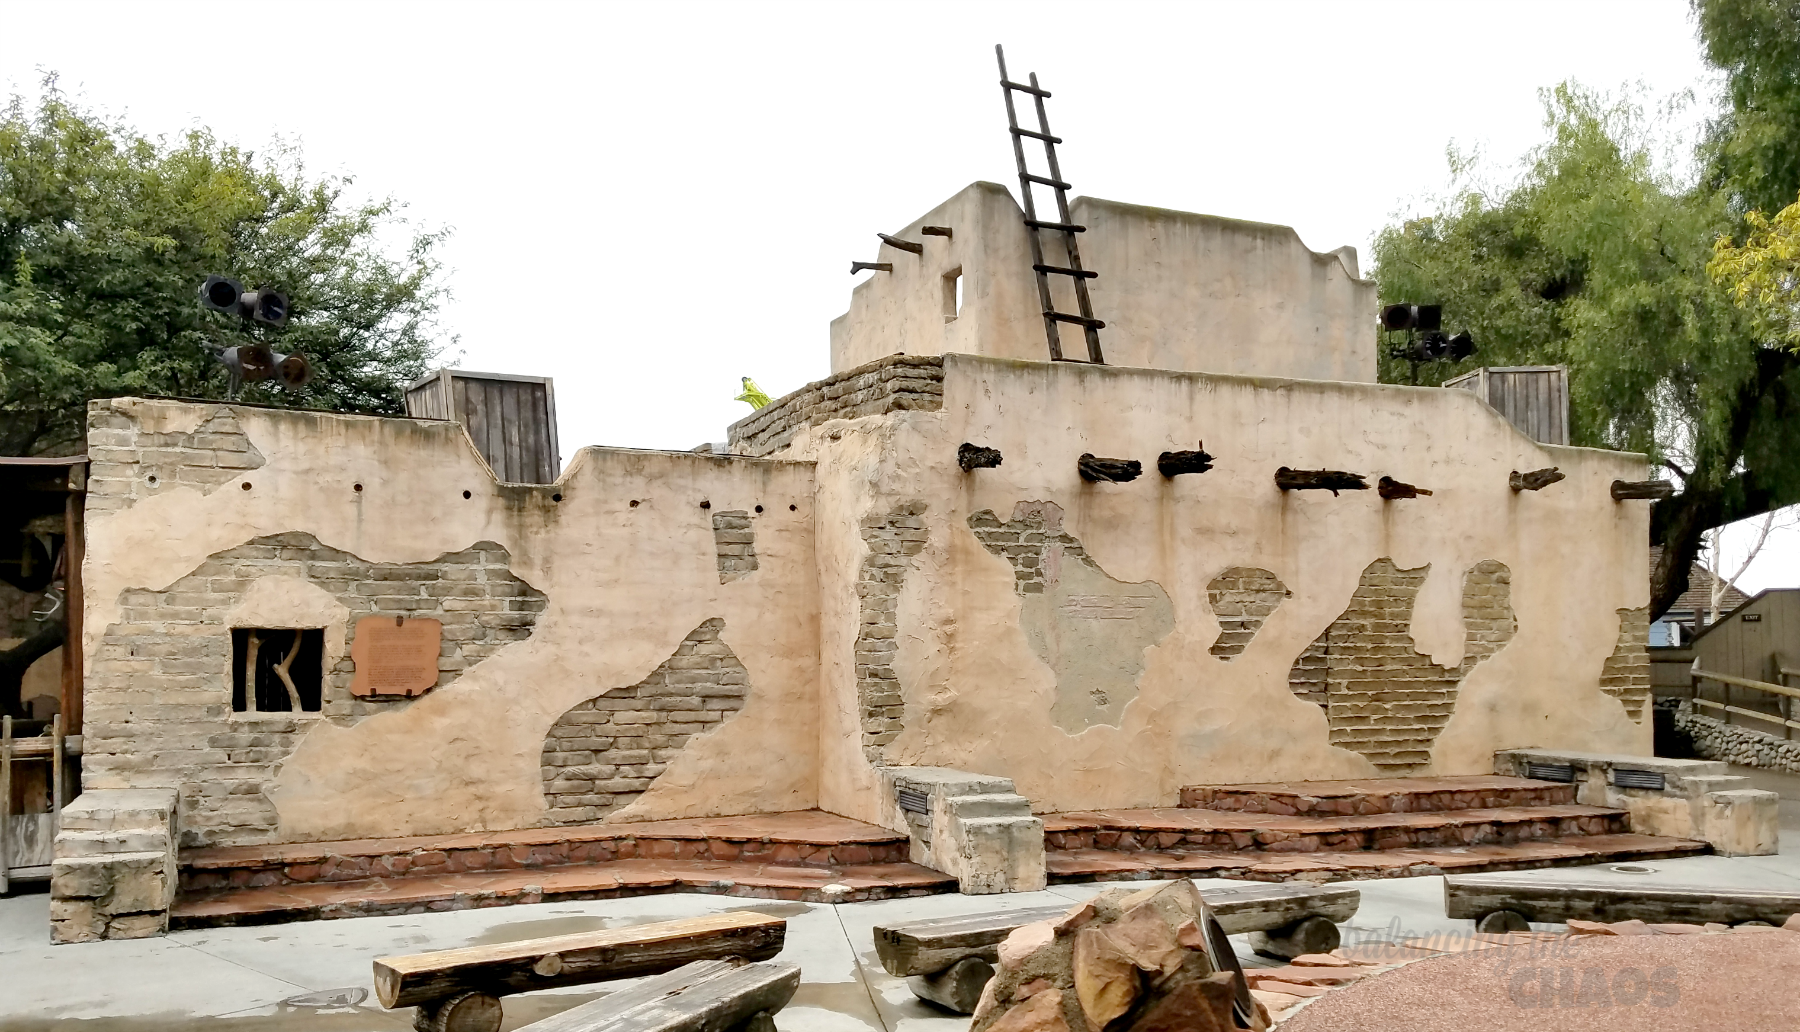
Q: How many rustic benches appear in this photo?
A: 4